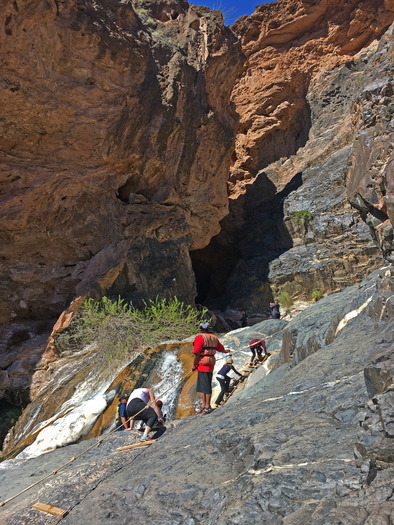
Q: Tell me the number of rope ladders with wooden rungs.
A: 1